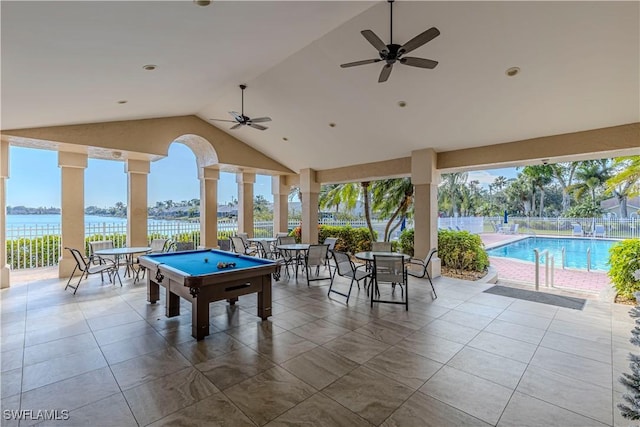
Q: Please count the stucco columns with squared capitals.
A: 8